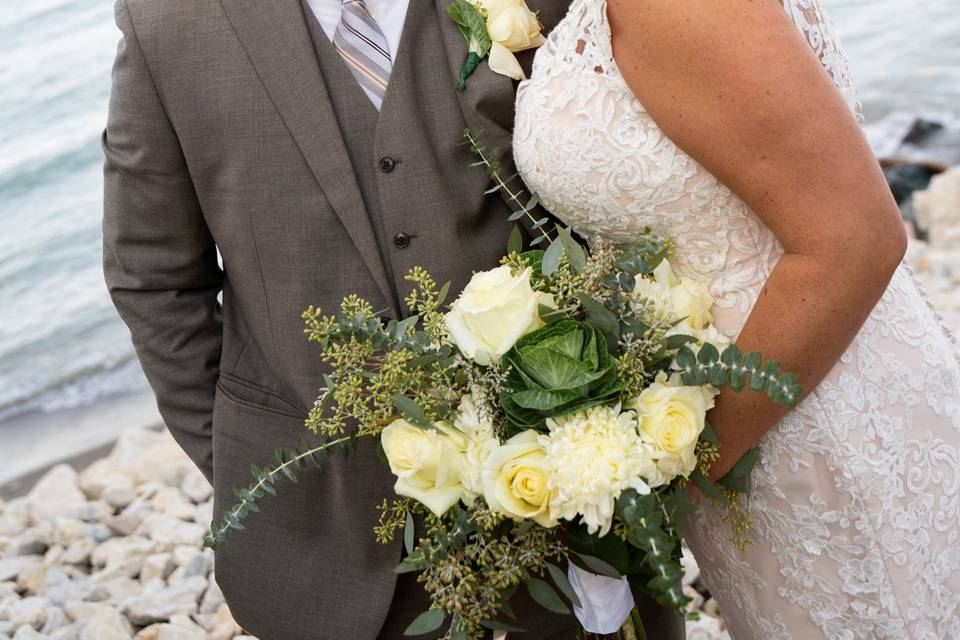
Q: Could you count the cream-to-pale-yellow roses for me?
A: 6